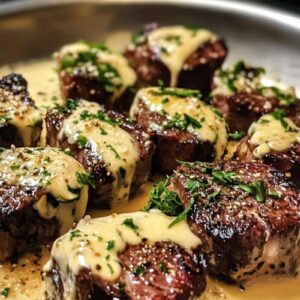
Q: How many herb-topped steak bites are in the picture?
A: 10